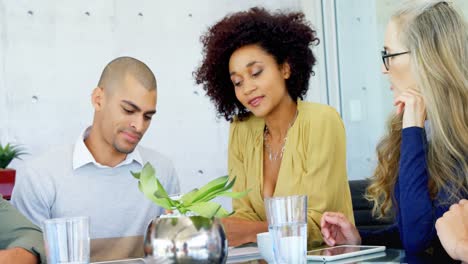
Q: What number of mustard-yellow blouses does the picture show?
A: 1